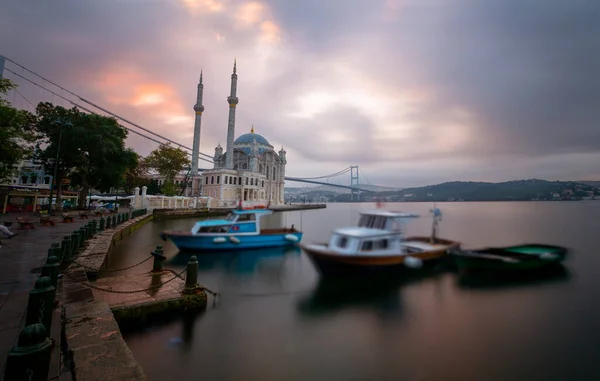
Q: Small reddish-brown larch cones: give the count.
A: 0